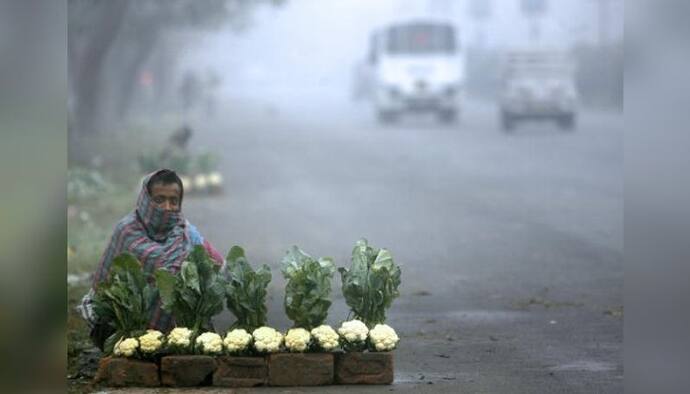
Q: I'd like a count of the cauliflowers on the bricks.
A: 10